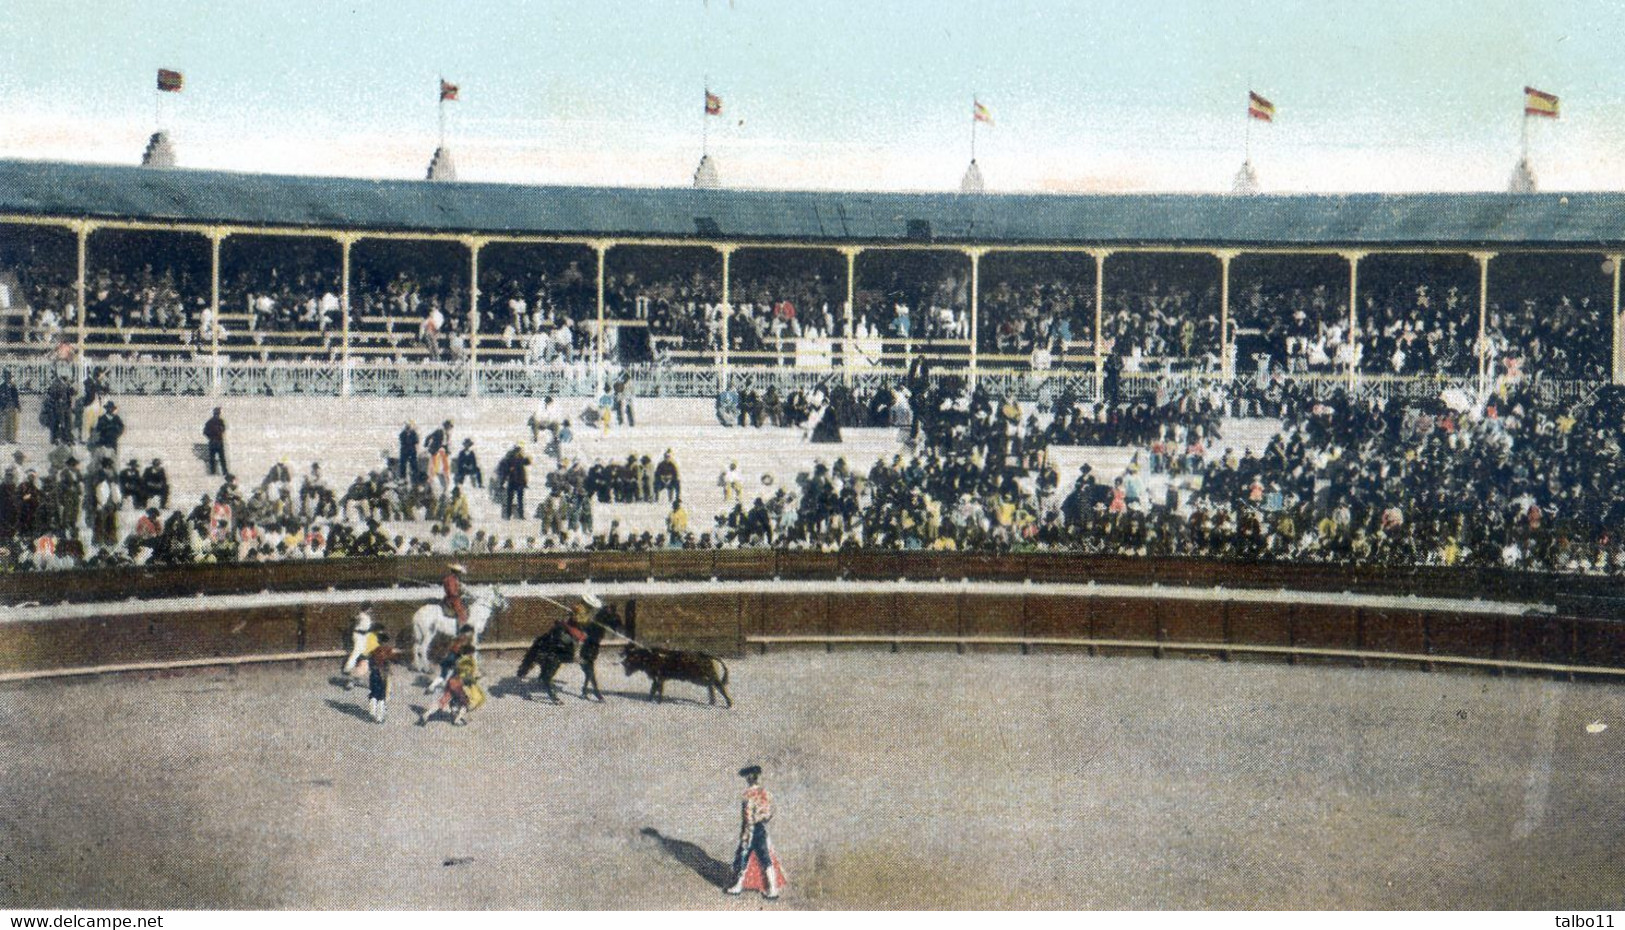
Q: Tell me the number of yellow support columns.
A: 13